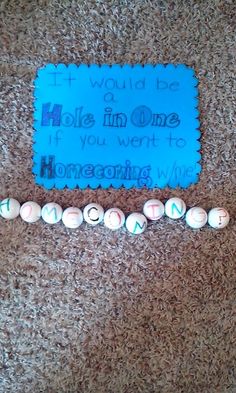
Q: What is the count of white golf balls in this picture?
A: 11